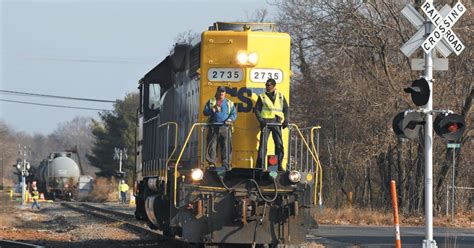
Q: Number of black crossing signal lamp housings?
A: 3